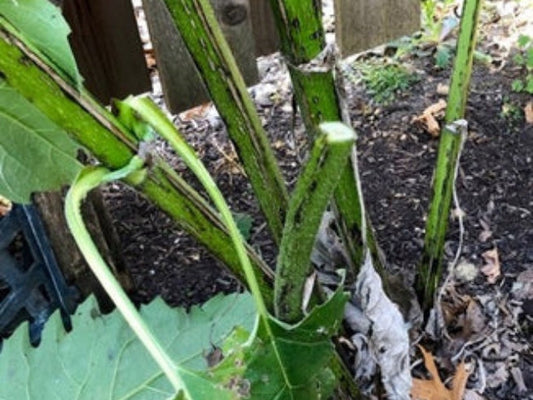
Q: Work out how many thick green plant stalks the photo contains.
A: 5